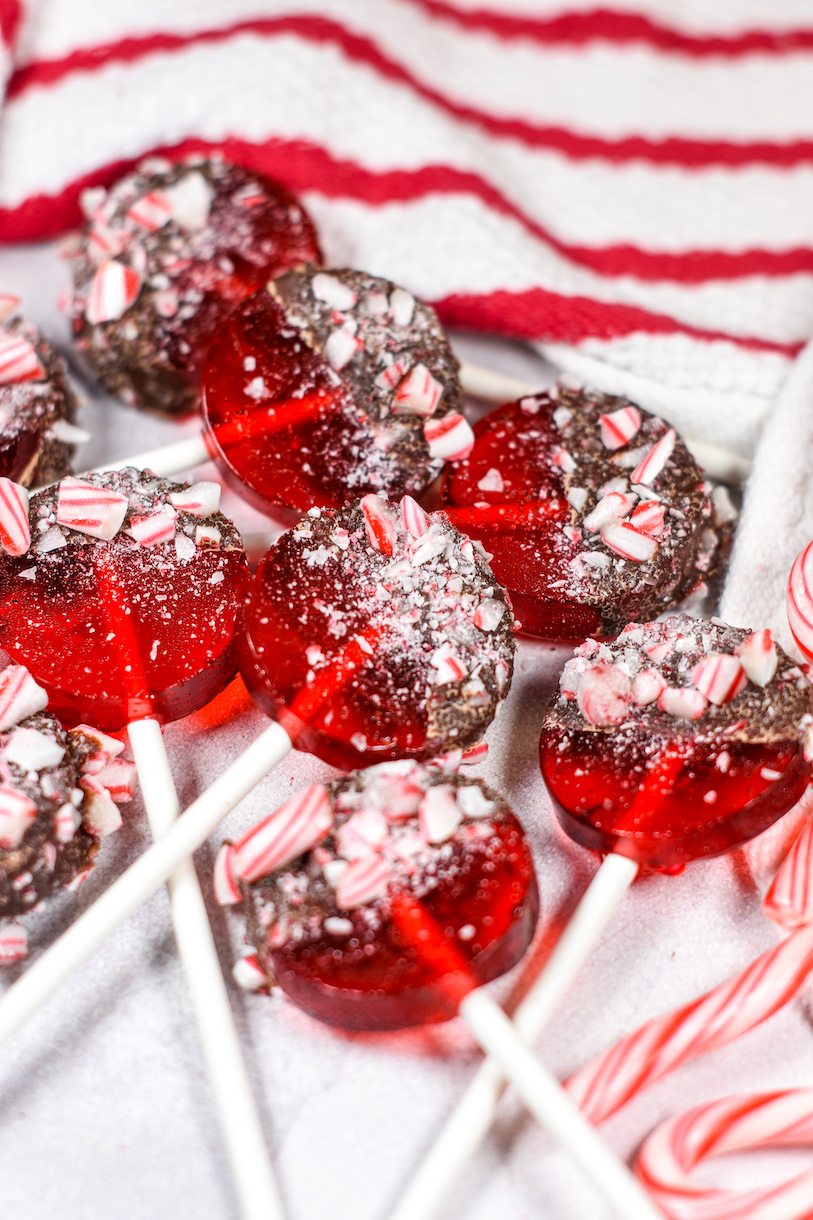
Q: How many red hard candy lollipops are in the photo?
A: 9